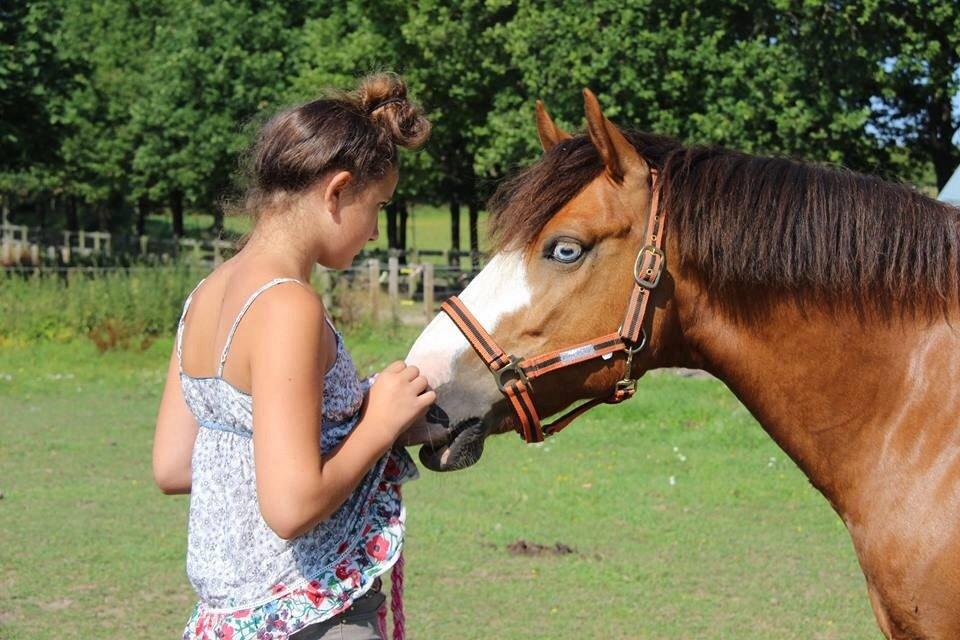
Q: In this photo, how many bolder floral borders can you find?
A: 1